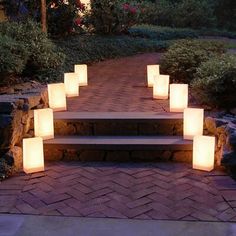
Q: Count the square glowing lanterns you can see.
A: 10